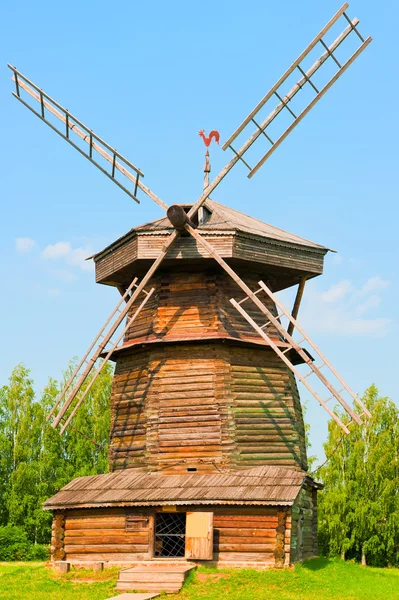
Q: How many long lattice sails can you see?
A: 4